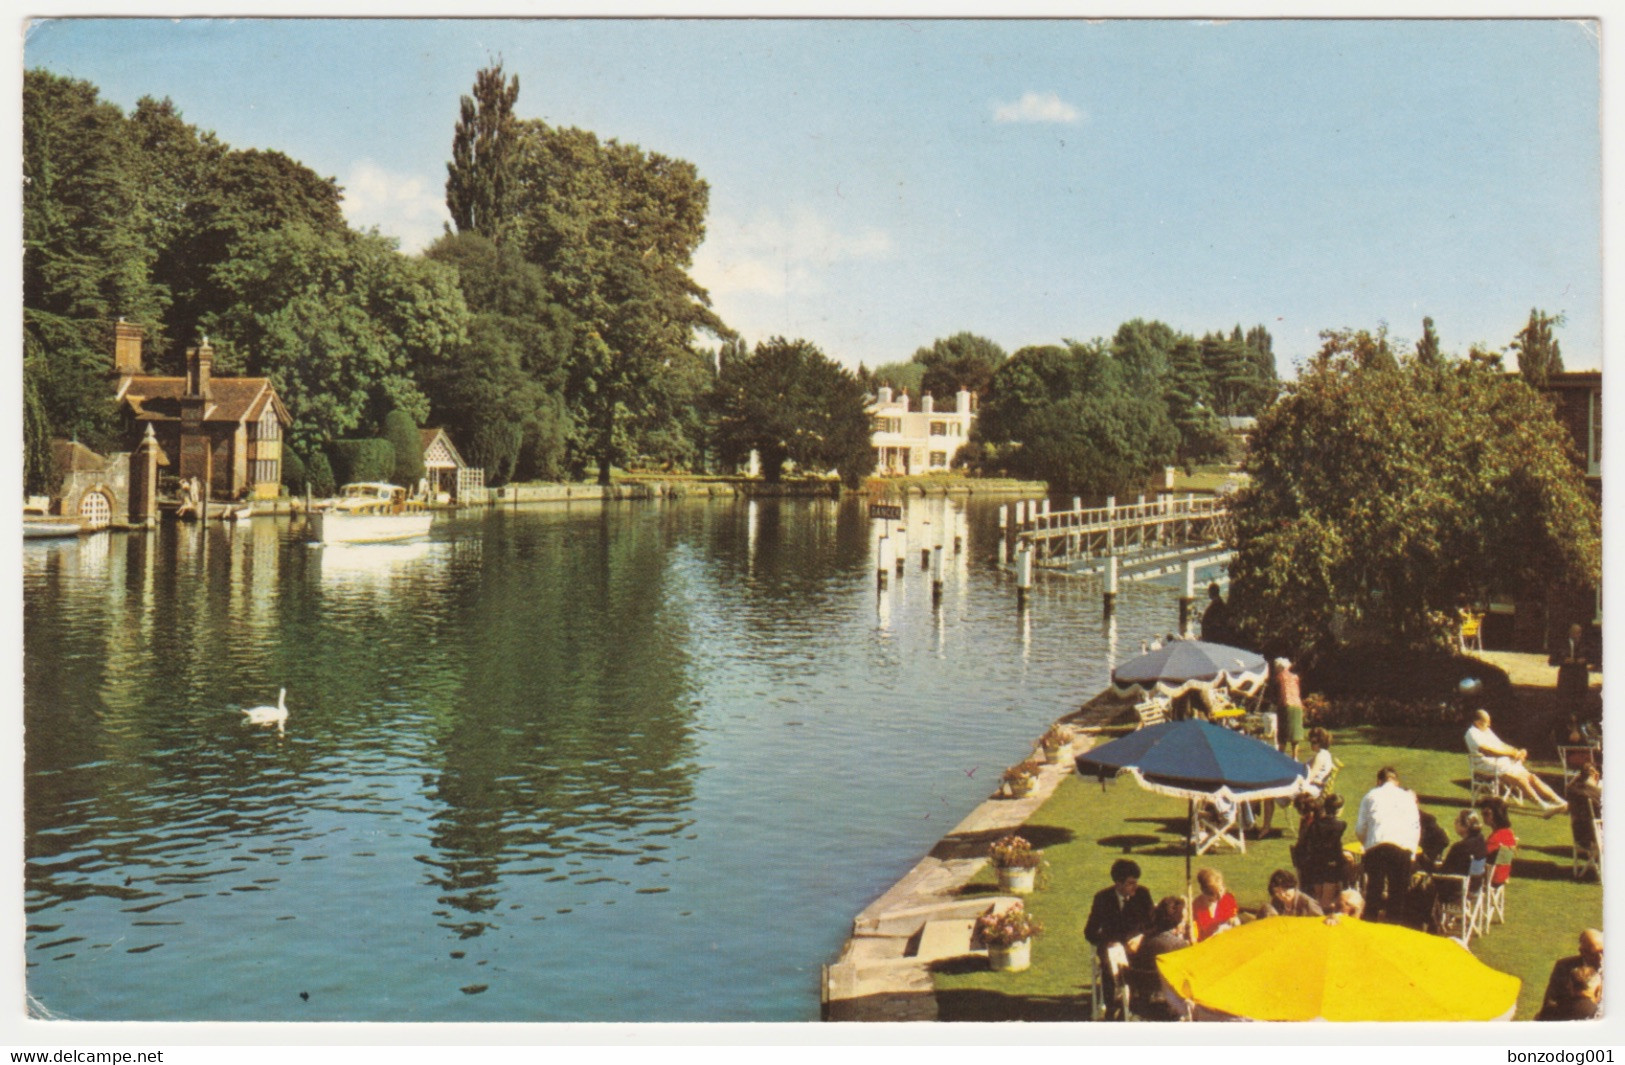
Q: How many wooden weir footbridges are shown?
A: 1